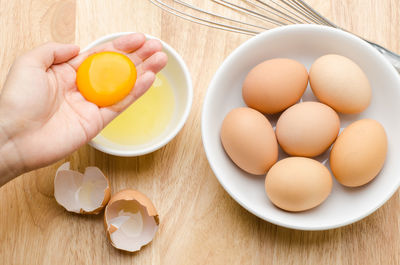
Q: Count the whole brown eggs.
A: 6